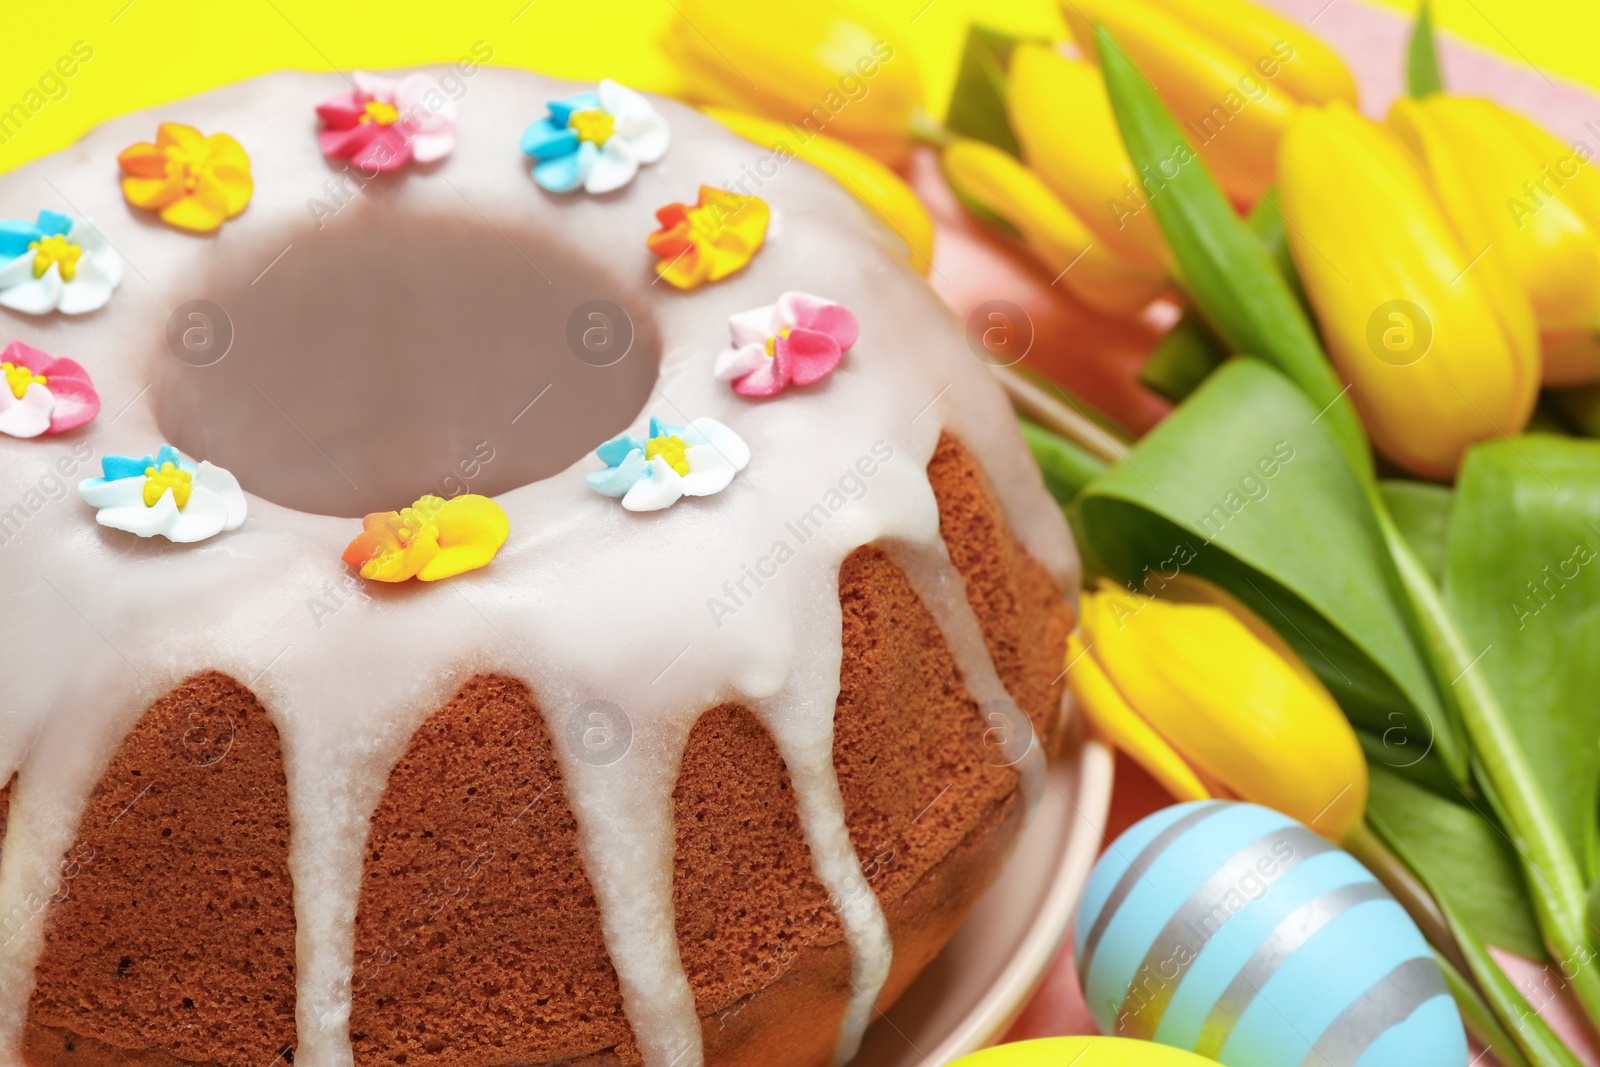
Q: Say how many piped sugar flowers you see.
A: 10